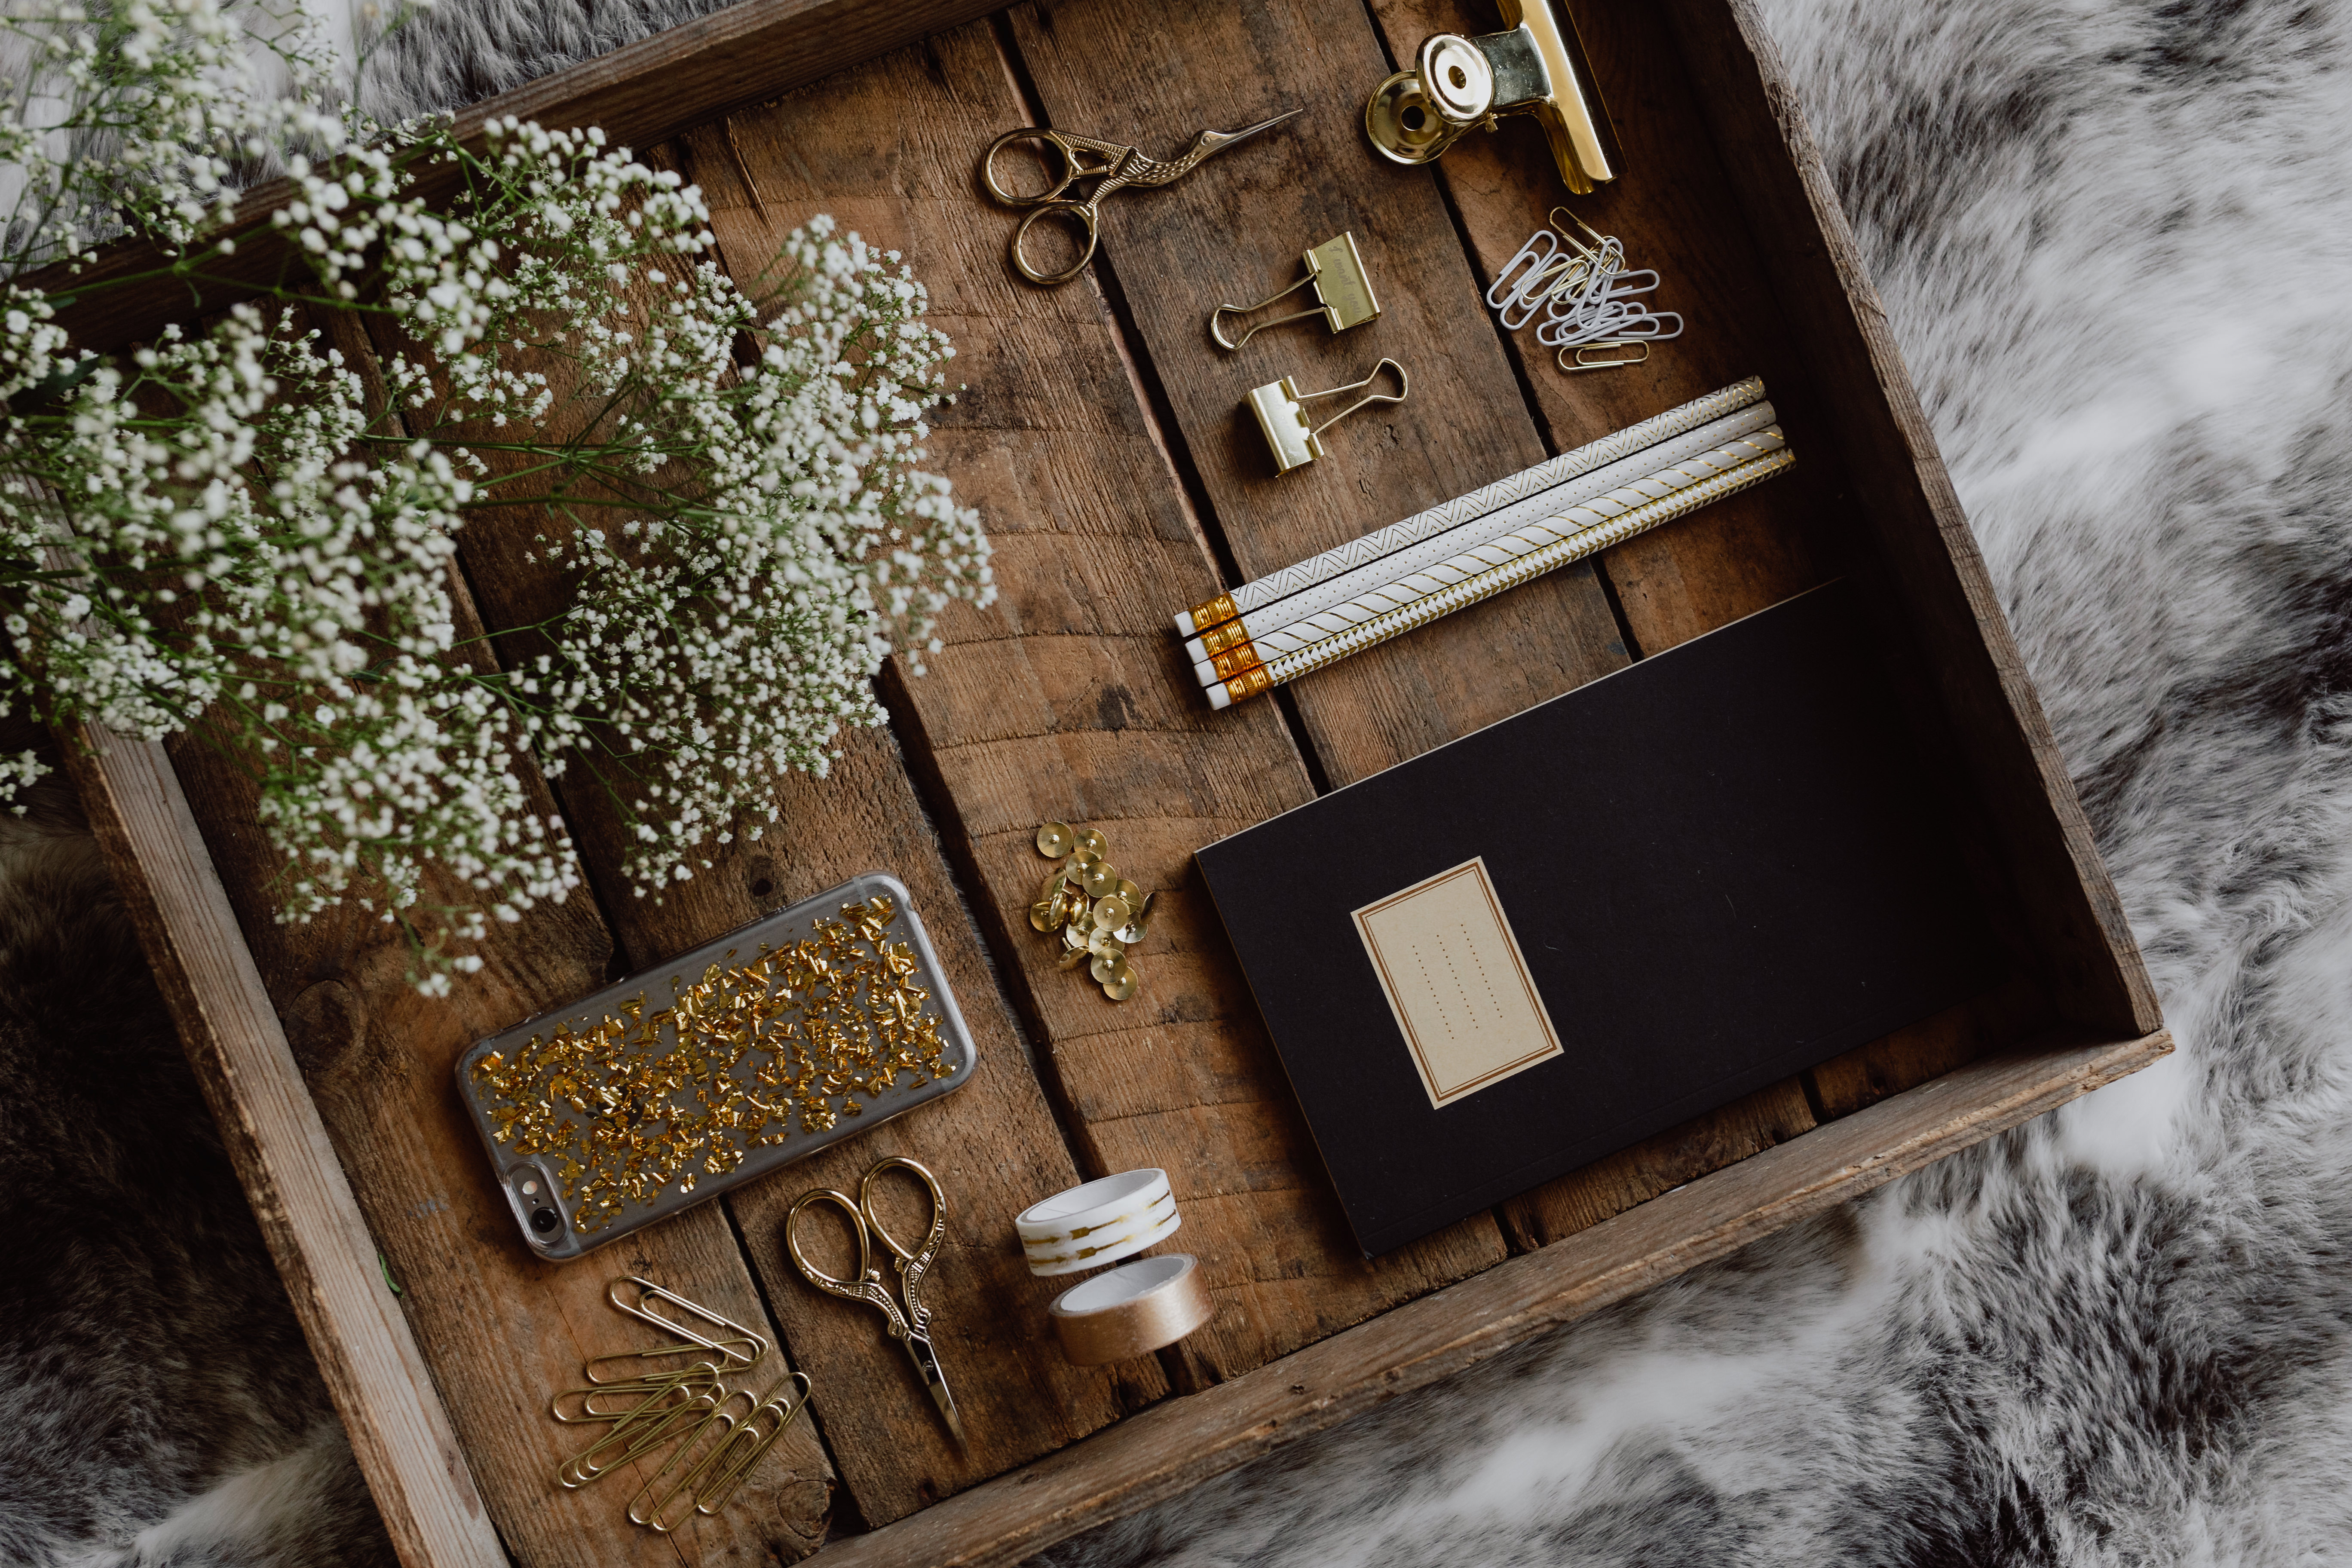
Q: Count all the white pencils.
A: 4